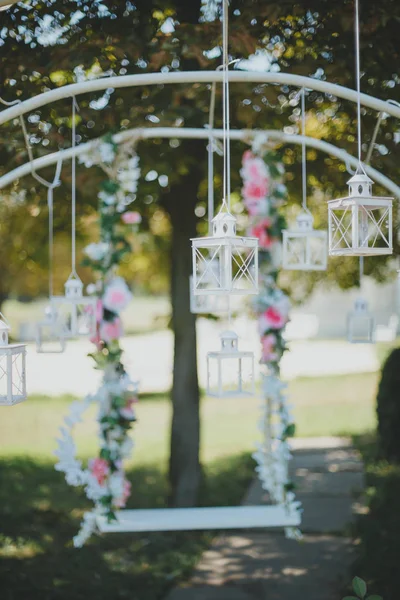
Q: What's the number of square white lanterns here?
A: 9